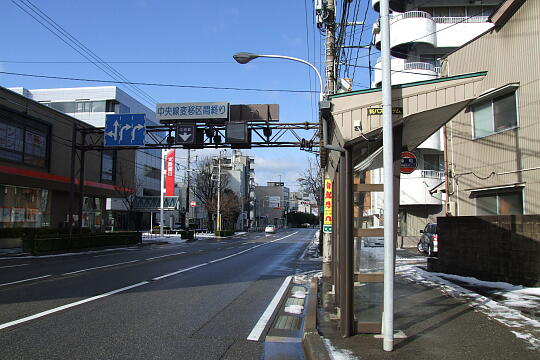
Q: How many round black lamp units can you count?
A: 4